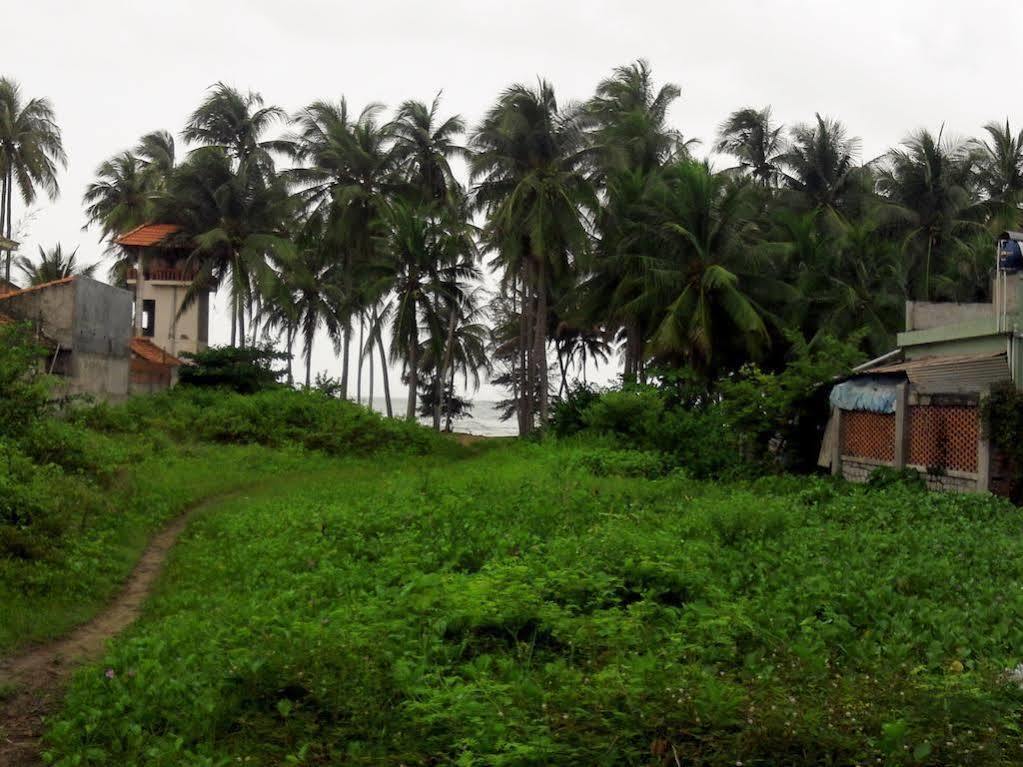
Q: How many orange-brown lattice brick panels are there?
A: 2